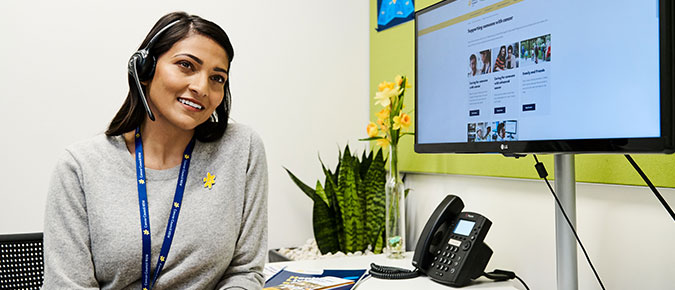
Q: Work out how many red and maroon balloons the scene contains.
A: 0